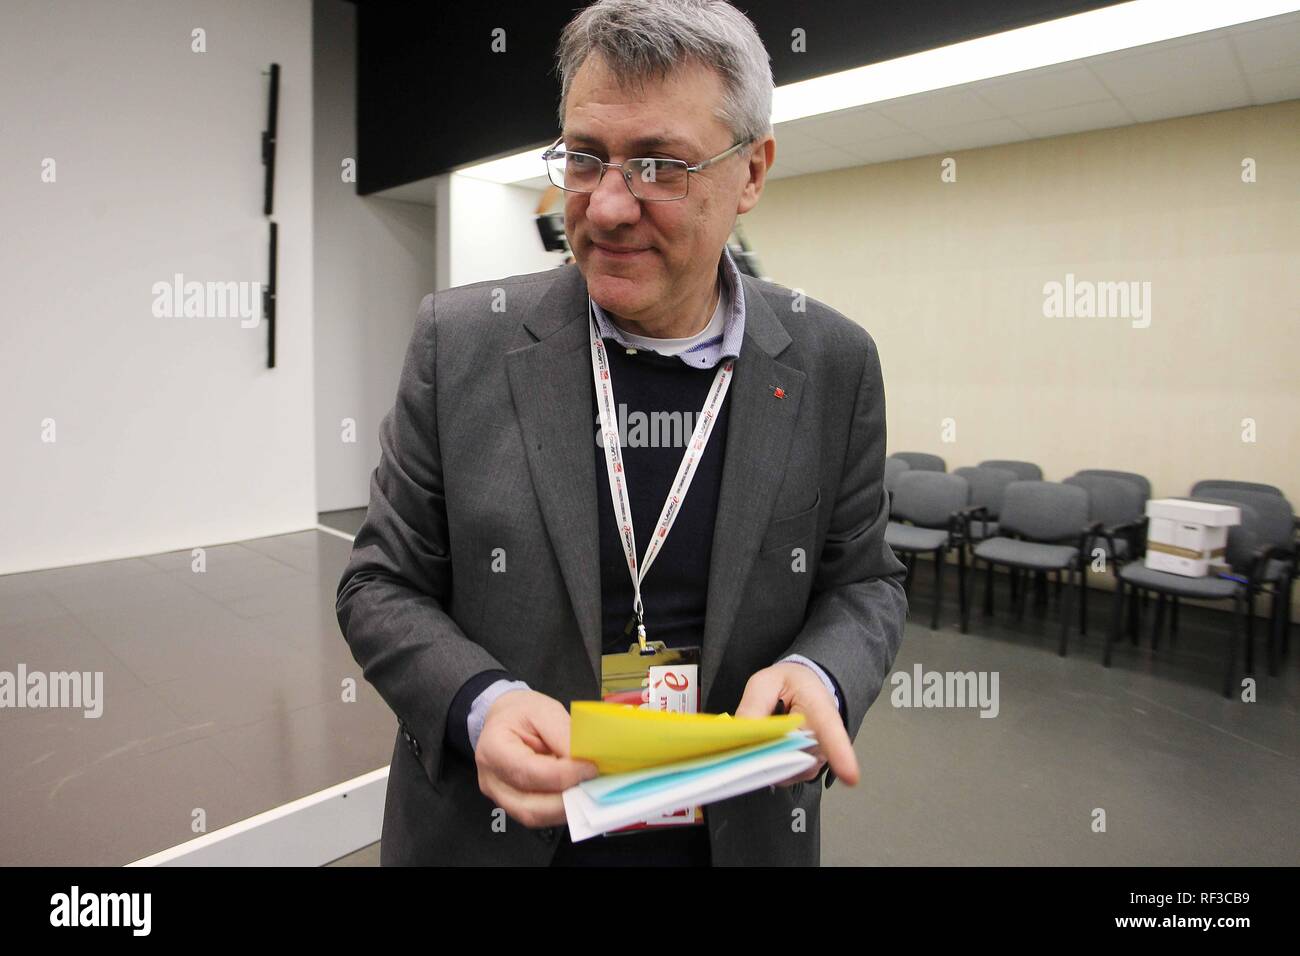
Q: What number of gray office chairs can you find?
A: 11